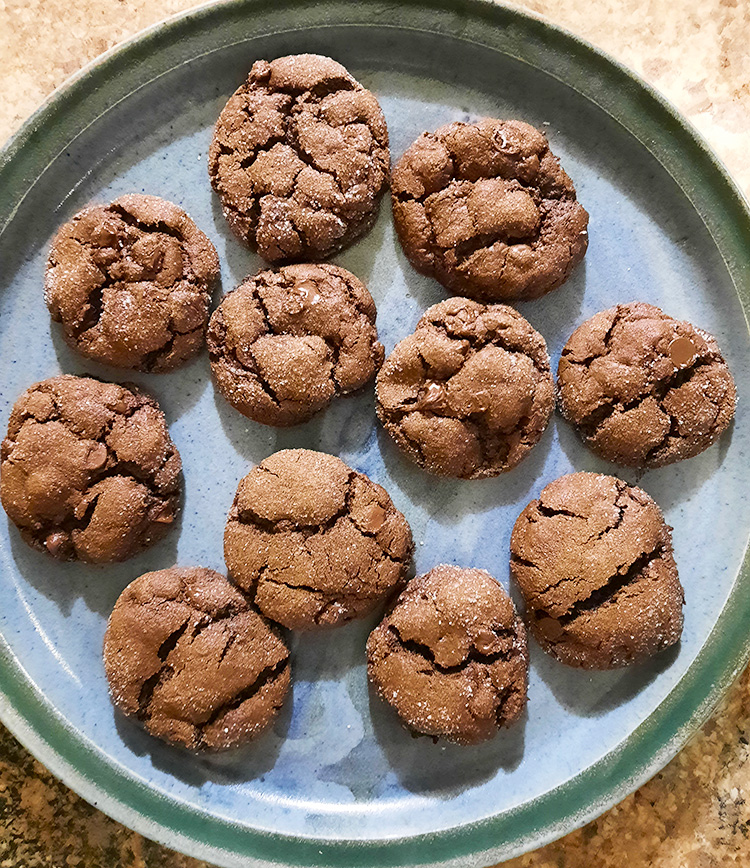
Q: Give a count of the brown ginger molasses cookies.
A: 11